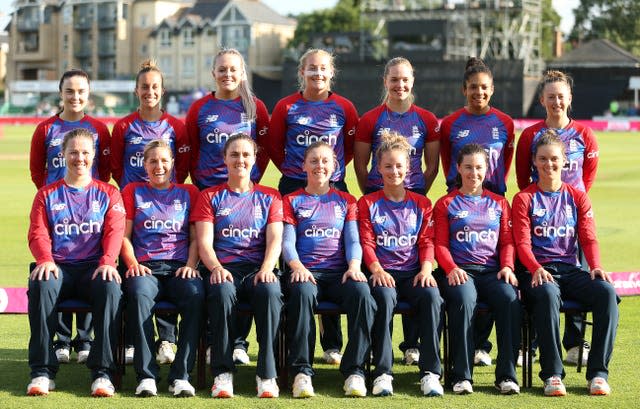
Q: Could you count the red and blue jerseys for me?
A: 14